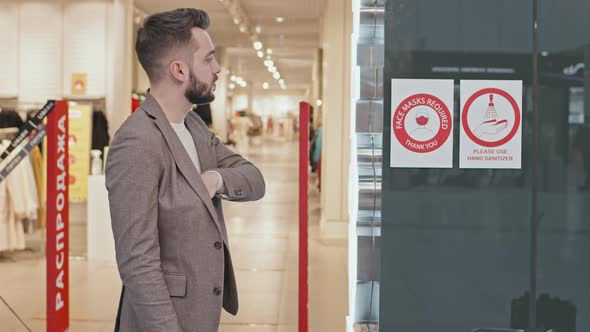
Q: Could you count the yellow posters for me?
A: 2